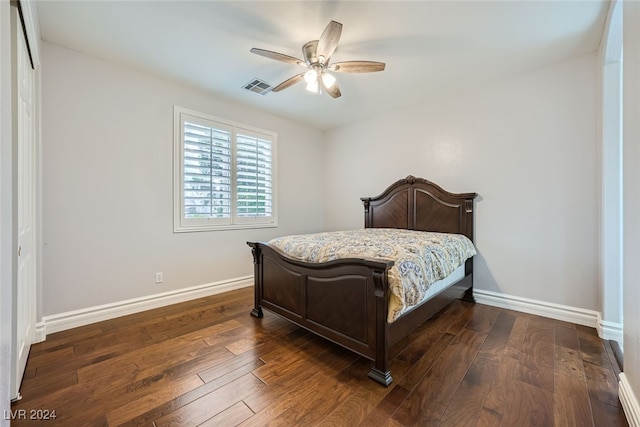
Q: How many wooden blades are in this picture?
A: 5